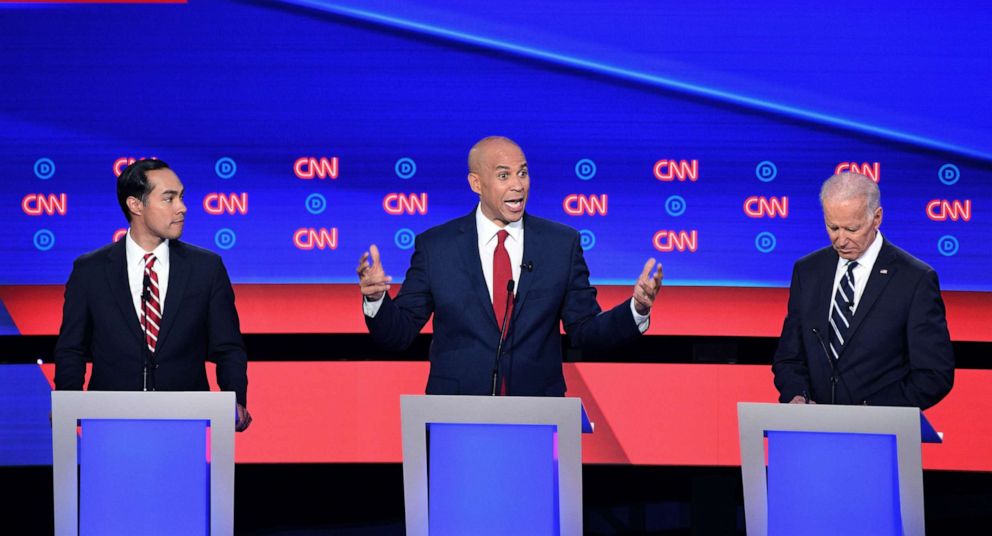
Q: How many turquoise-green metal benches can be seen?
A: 0